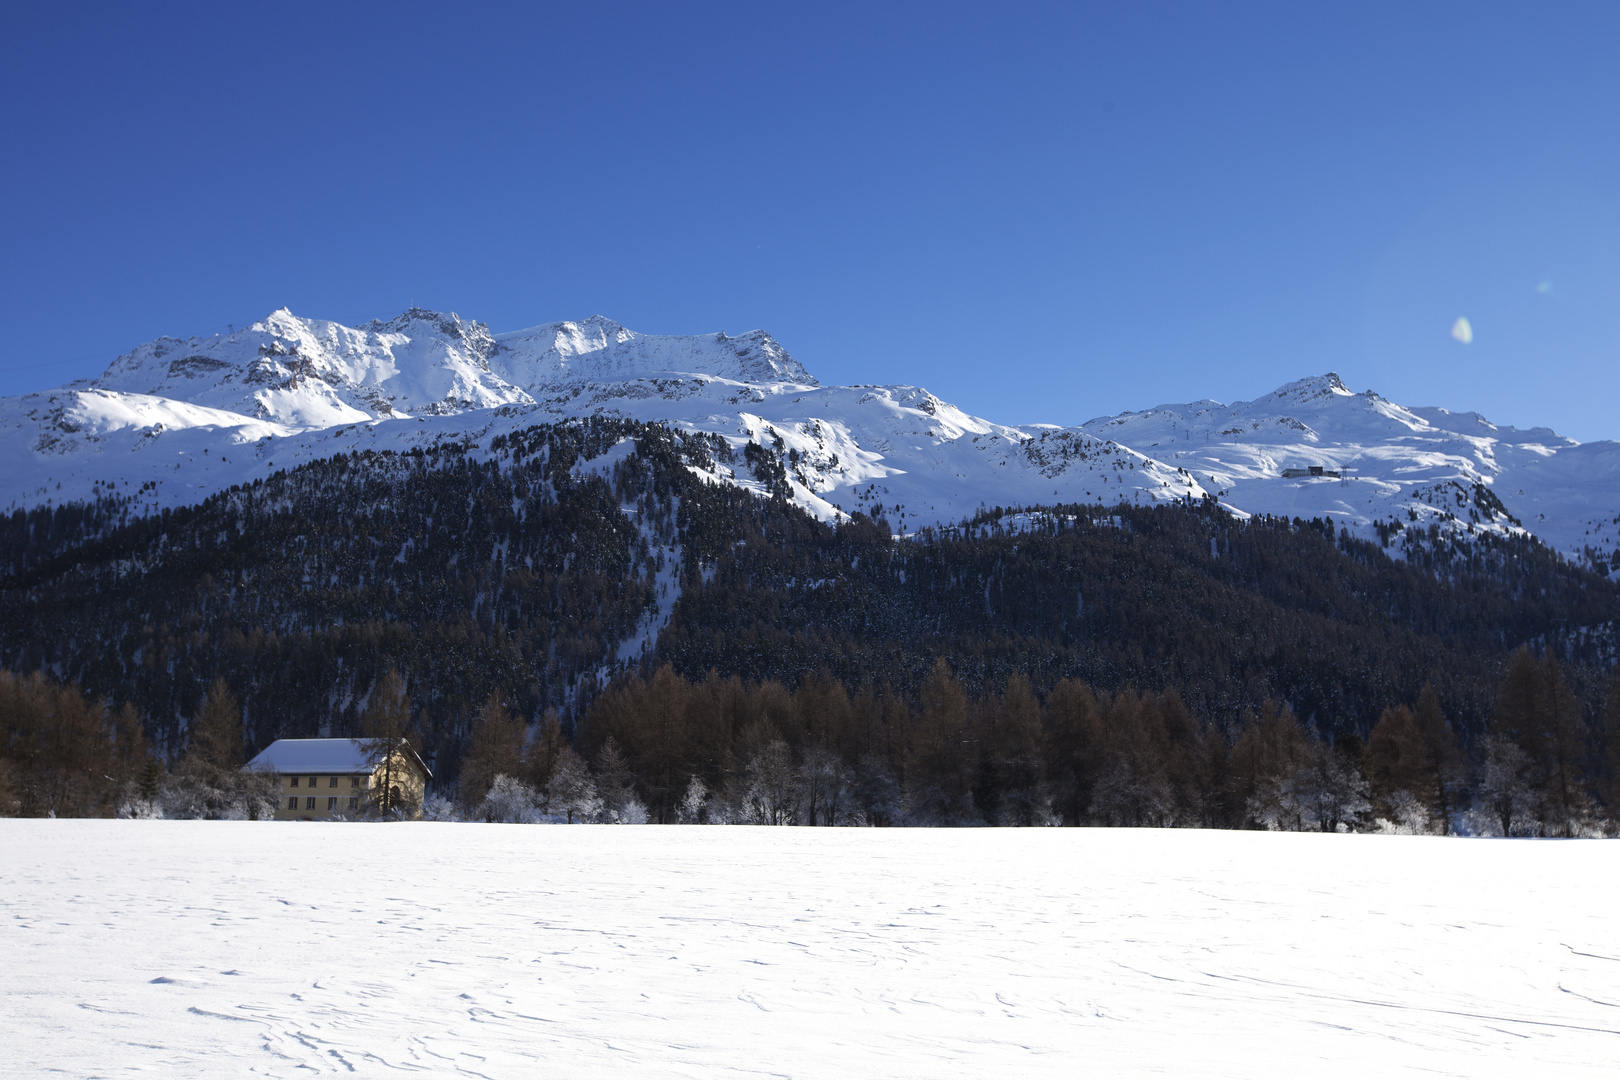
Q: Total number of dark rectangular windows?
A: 8